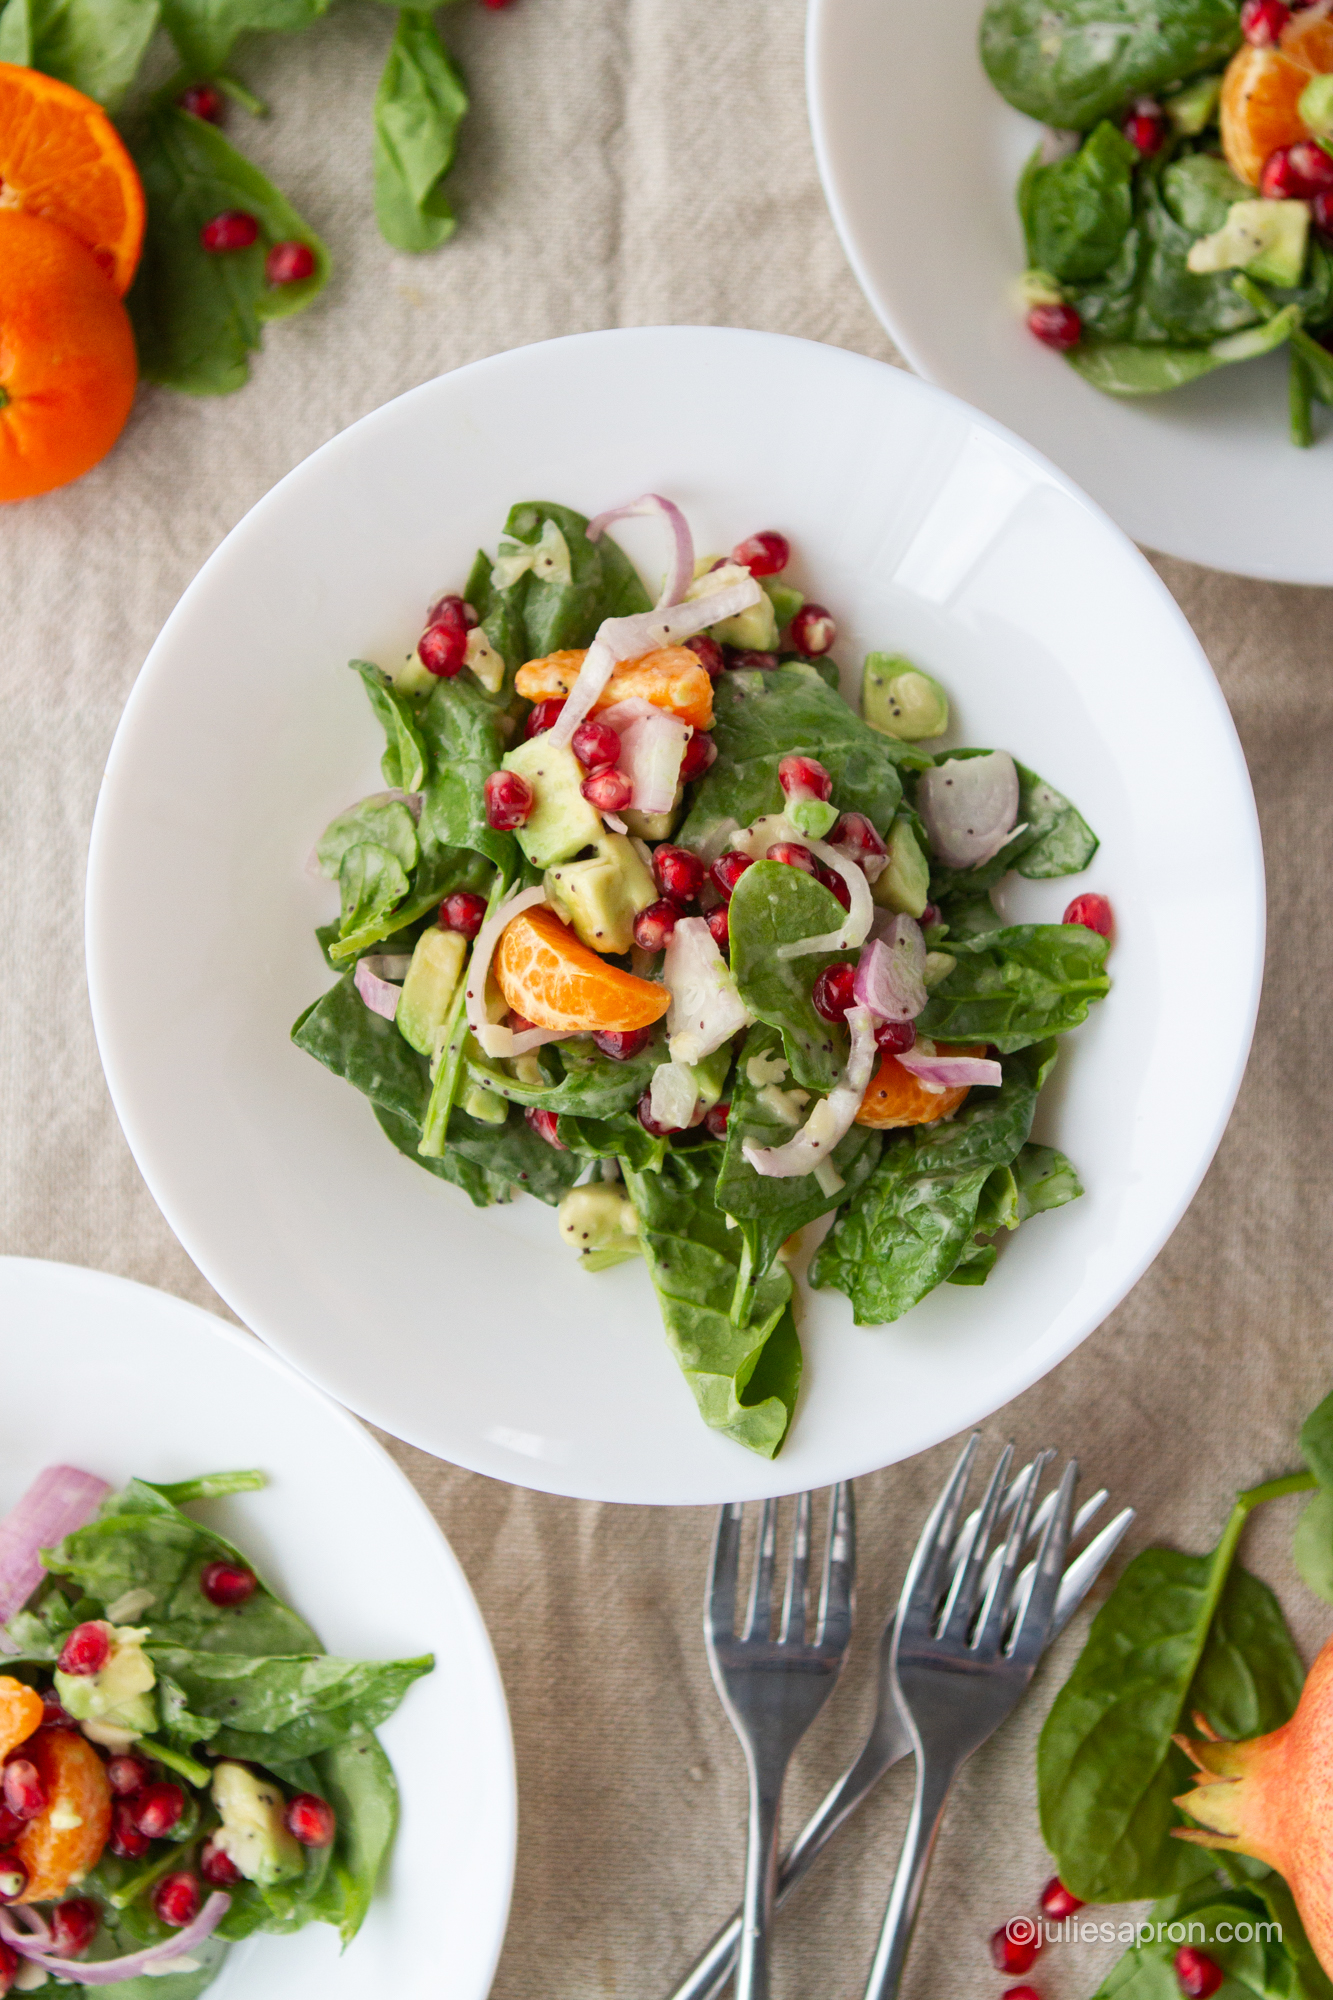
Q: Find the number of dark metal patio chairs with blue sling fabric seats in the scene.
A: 0